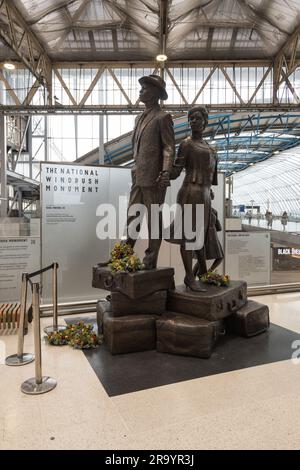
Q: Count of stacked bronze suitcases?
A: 7